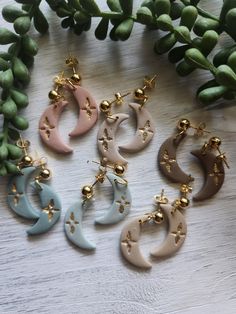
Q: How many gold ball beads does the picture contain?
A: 12